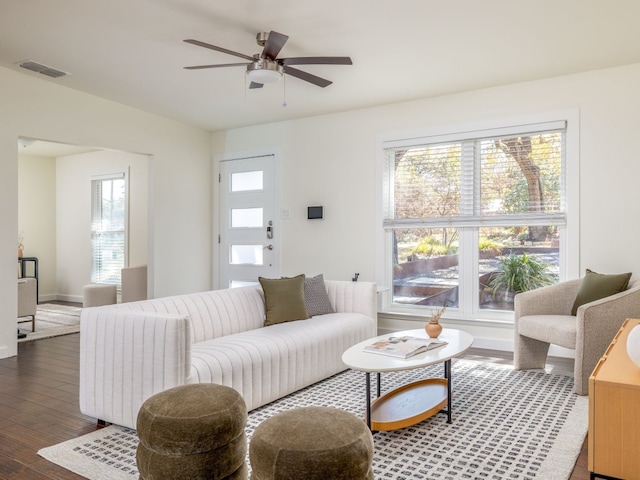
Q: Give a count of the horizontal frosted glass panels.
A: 4